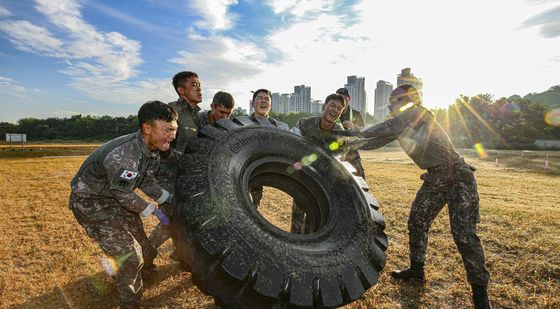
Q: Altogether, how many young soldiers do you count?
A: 7